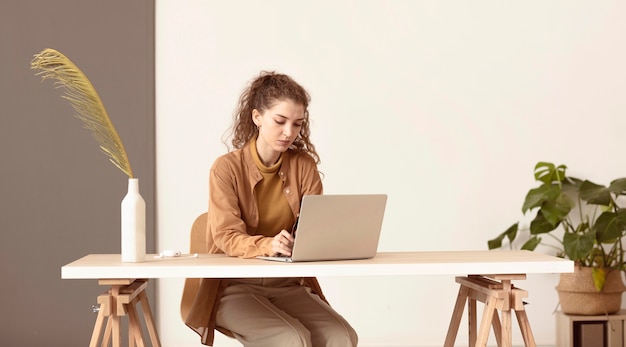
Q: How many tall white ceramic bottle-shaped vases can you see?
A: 1